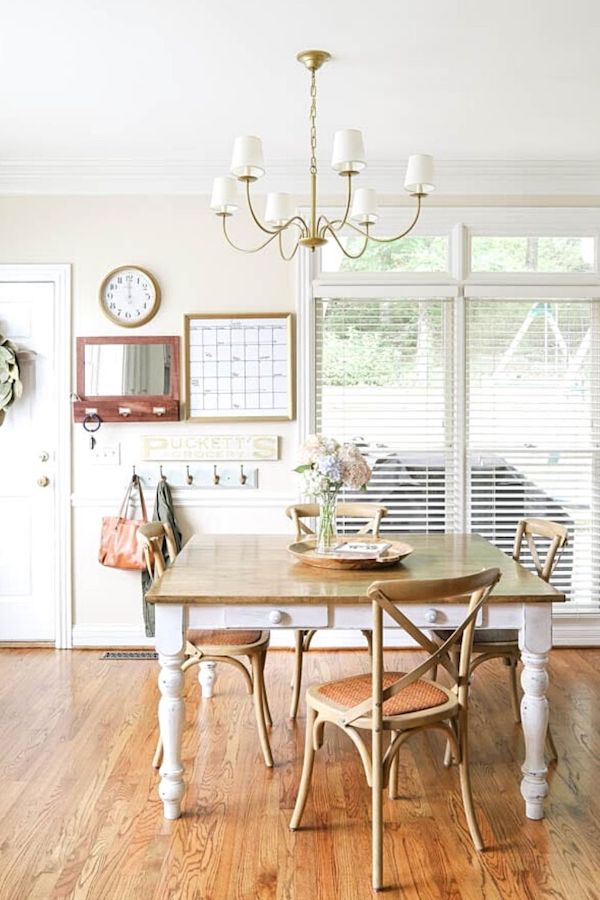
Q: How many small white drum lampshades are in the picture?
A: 6